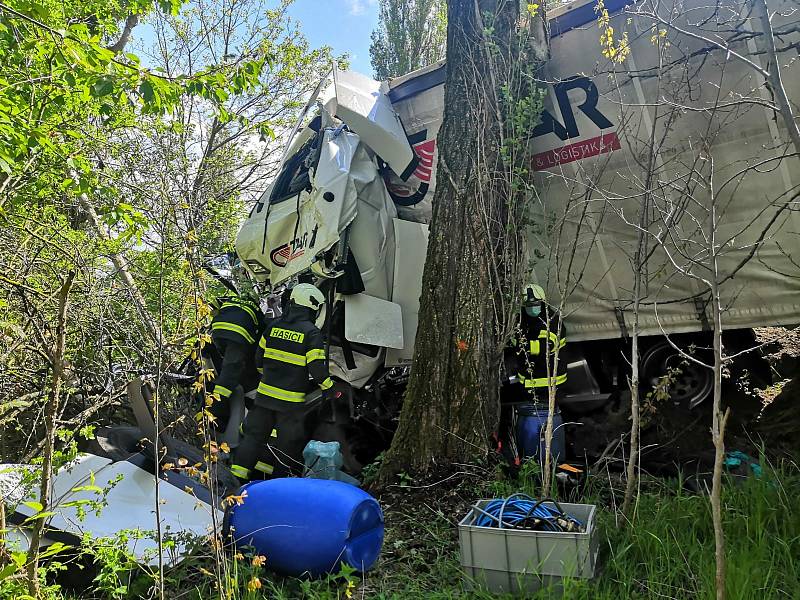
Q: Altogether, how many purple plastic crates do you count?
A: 0